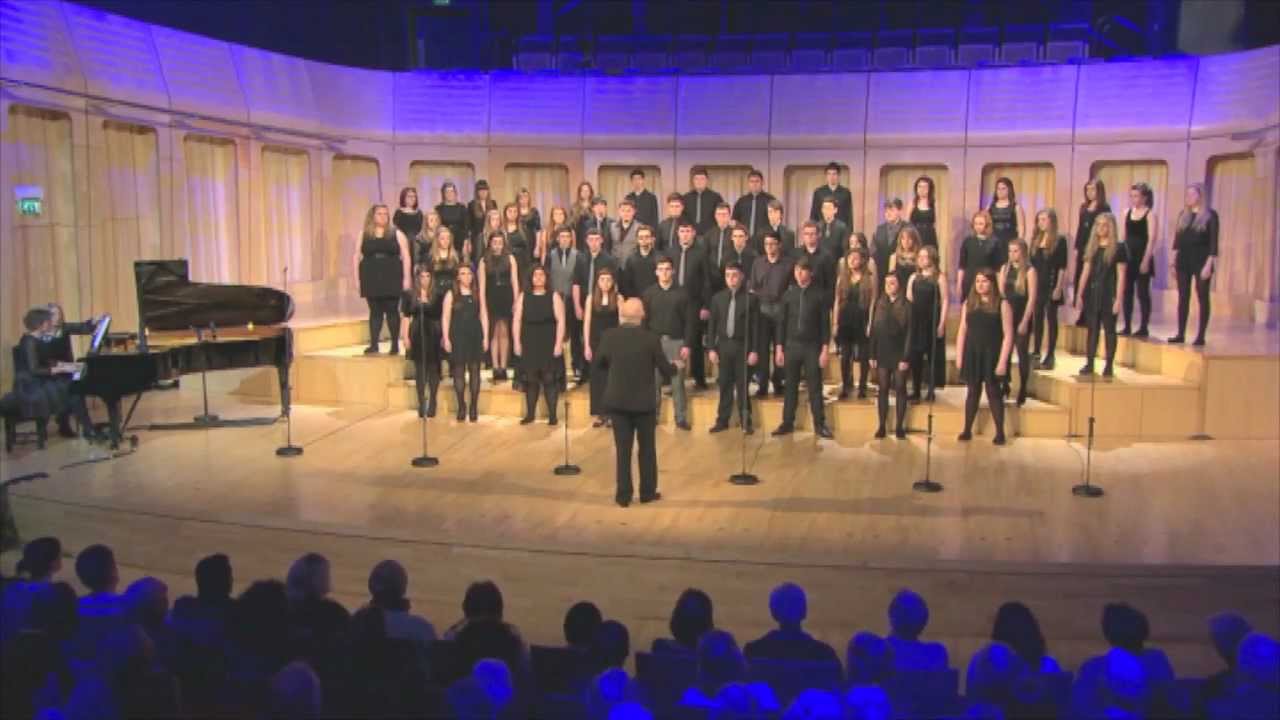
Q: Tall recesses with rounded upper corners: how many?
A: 14